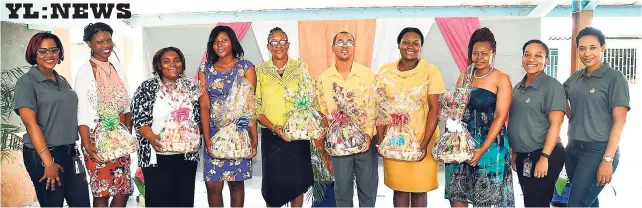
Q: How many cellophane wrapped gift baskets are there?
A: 7